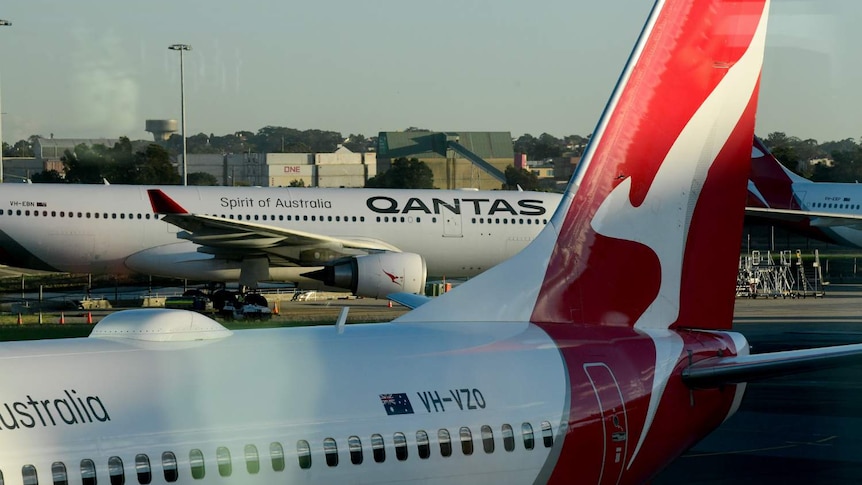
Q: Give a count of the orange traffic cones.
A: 5